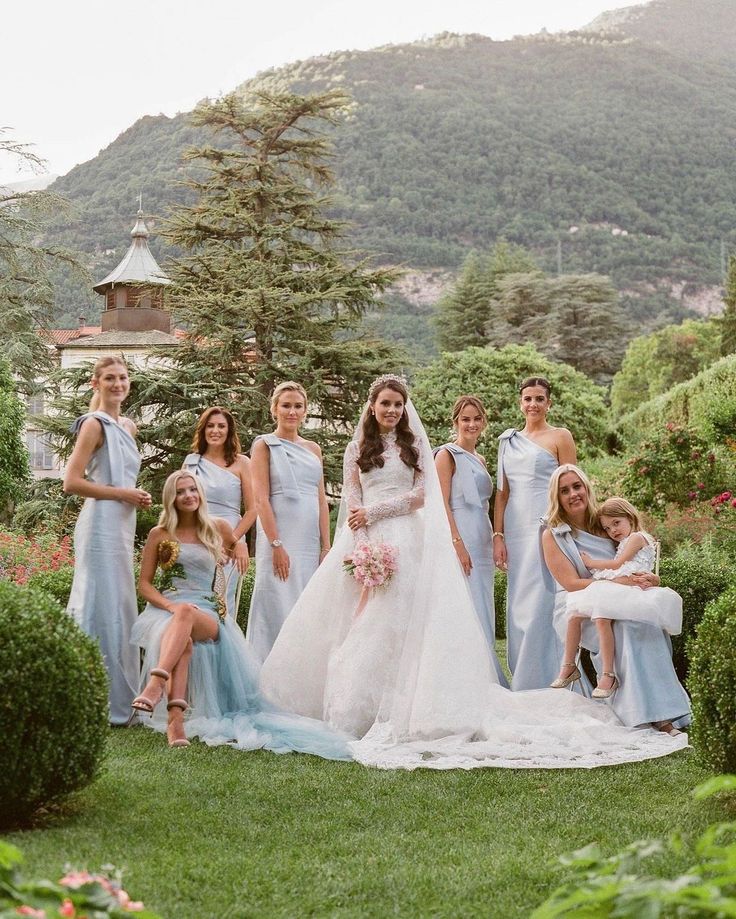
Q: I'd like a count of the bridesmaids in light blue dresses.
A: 7